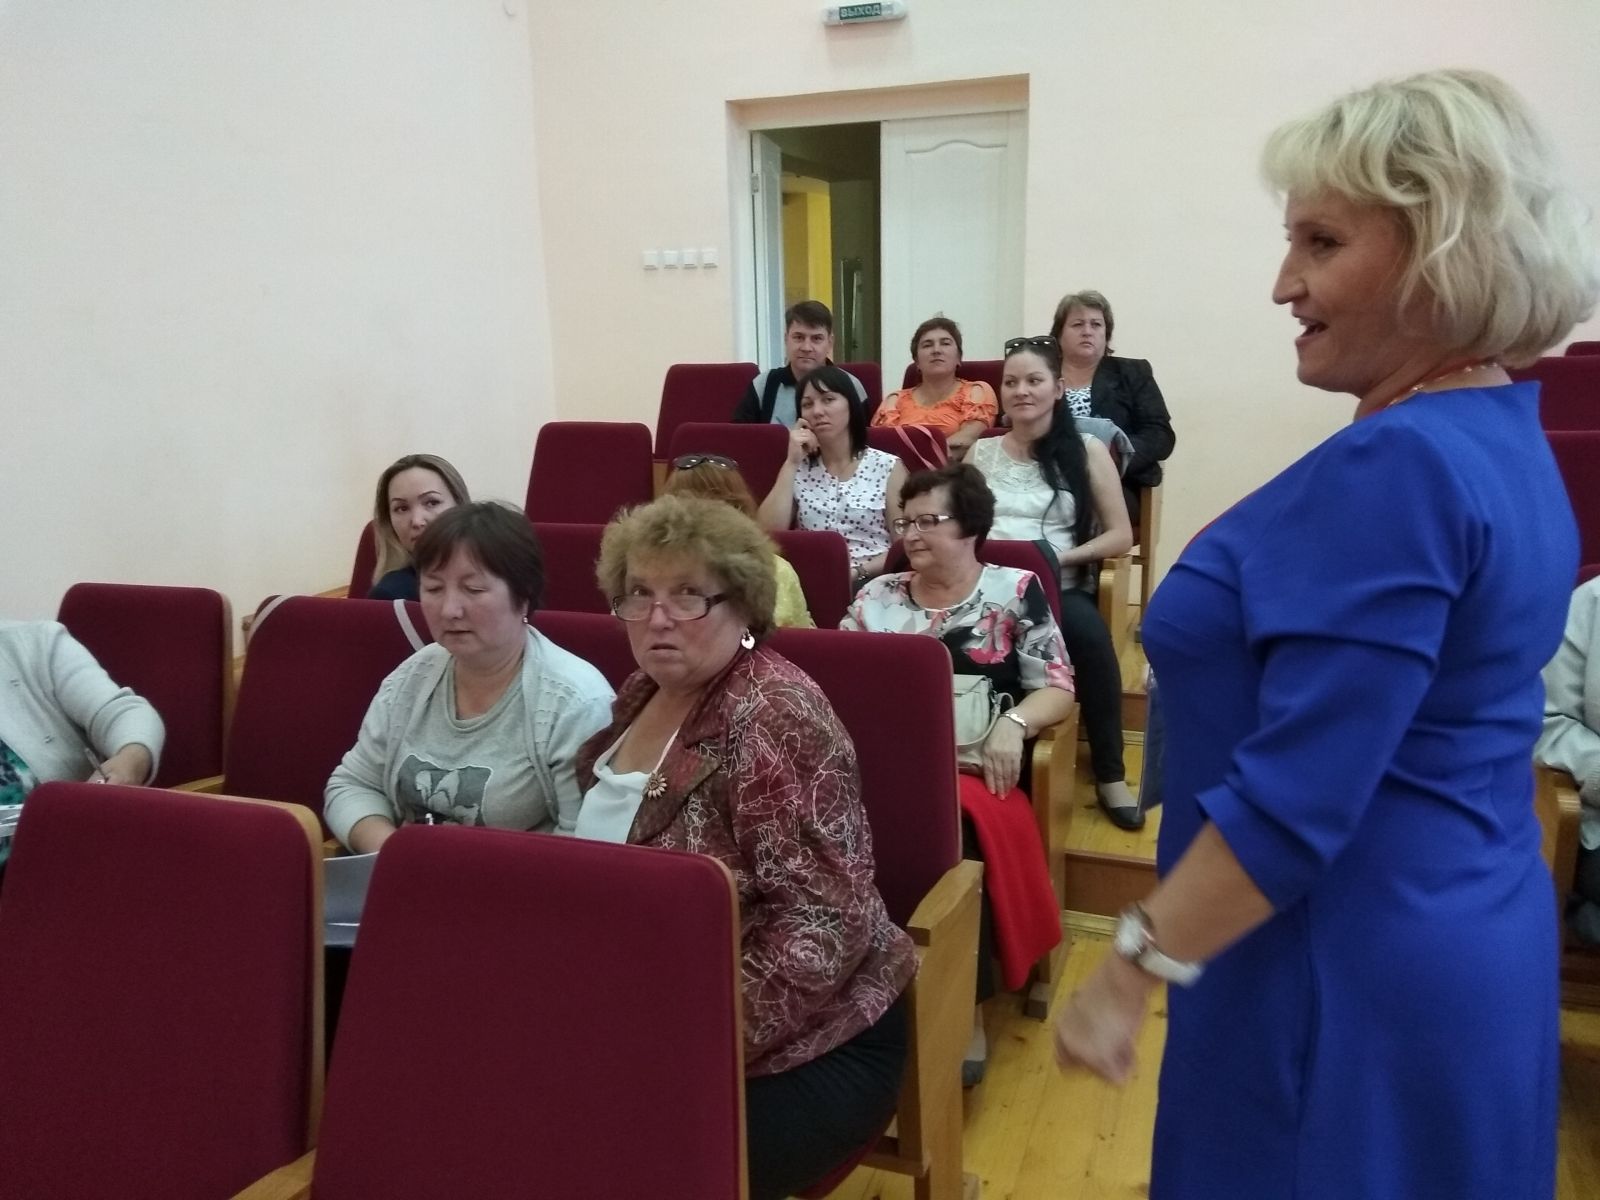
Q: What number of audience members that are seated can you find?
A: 12